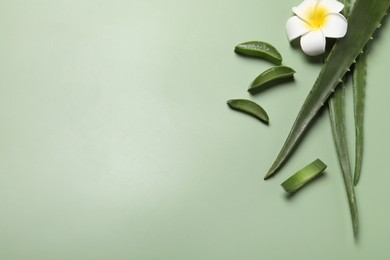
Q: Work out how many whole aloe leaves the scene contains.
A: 3